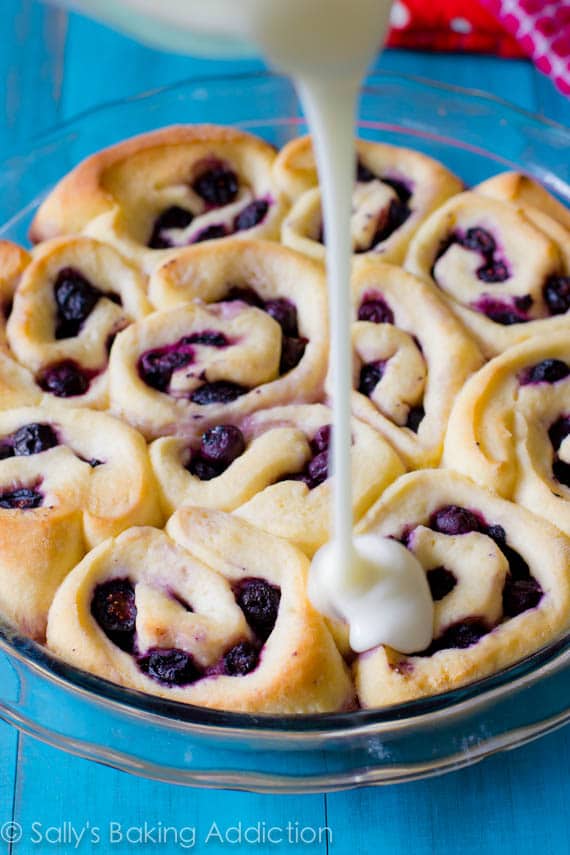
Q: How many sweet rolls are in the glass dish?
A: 11